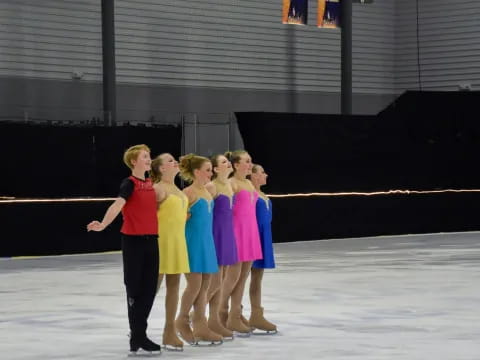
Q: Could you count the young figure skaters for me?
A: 6